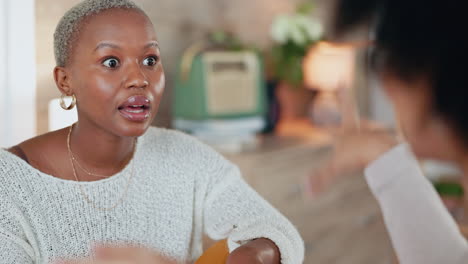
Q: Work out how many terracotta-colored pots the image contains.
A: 1